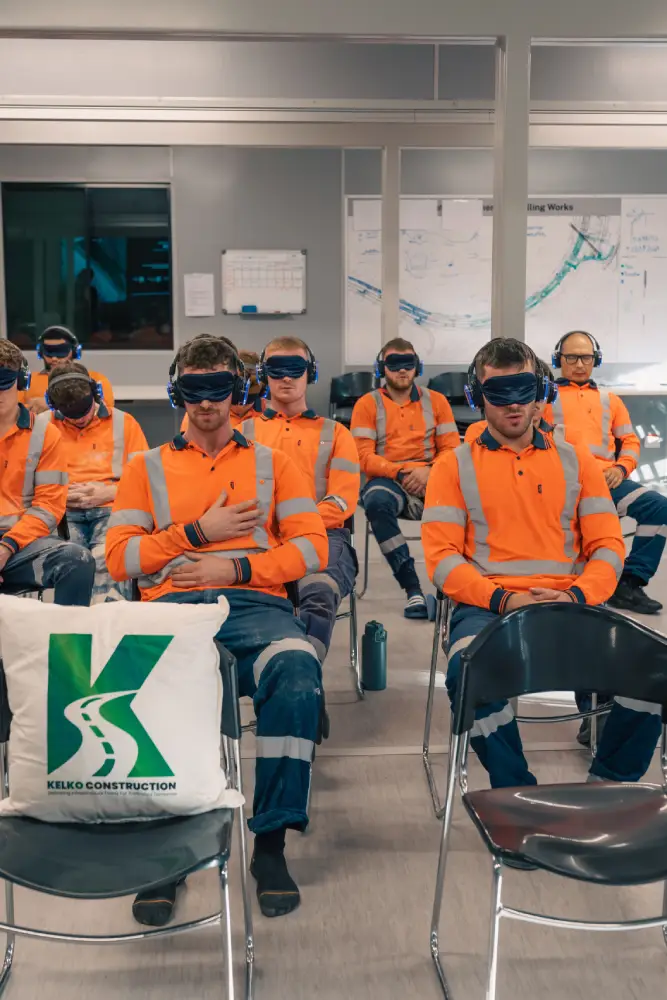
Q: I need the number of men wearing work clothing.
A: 10